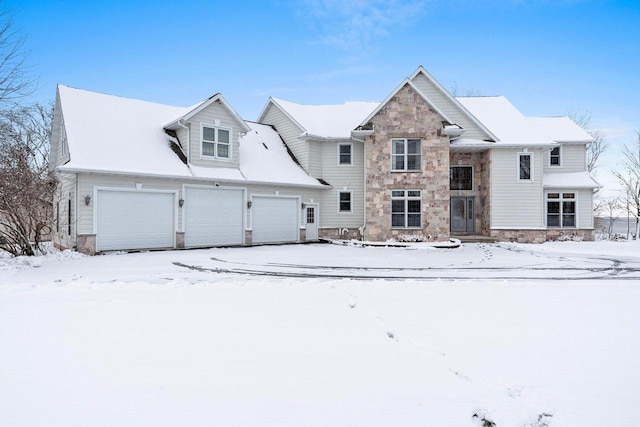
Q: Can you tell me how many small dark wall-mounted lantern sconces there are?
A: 4